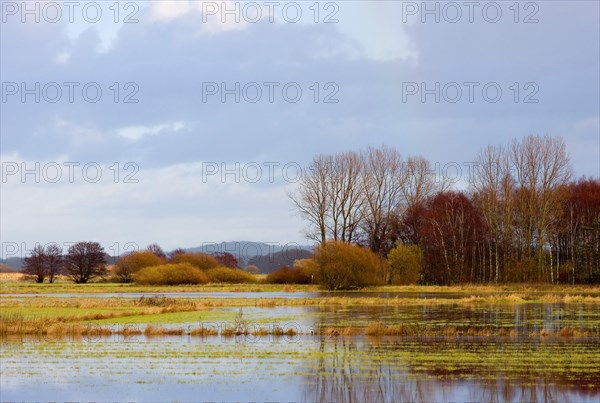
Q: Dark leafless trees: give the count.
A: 3